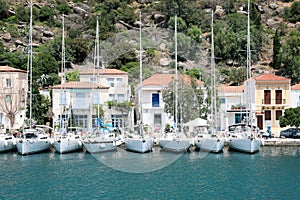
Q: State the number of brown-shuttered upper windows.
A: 2